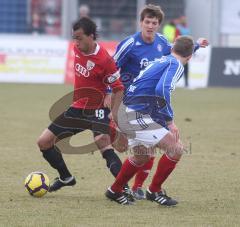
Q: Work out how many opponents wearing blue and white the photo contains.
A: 2